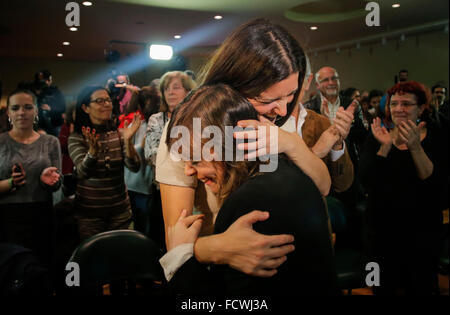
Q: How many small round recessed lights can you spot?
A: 8